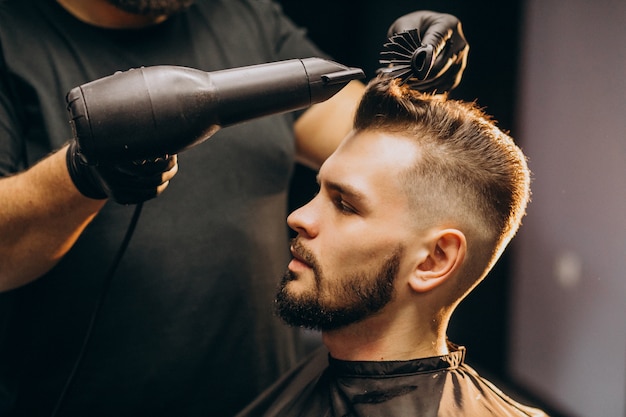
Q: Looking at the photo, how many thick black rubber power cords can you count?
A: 1